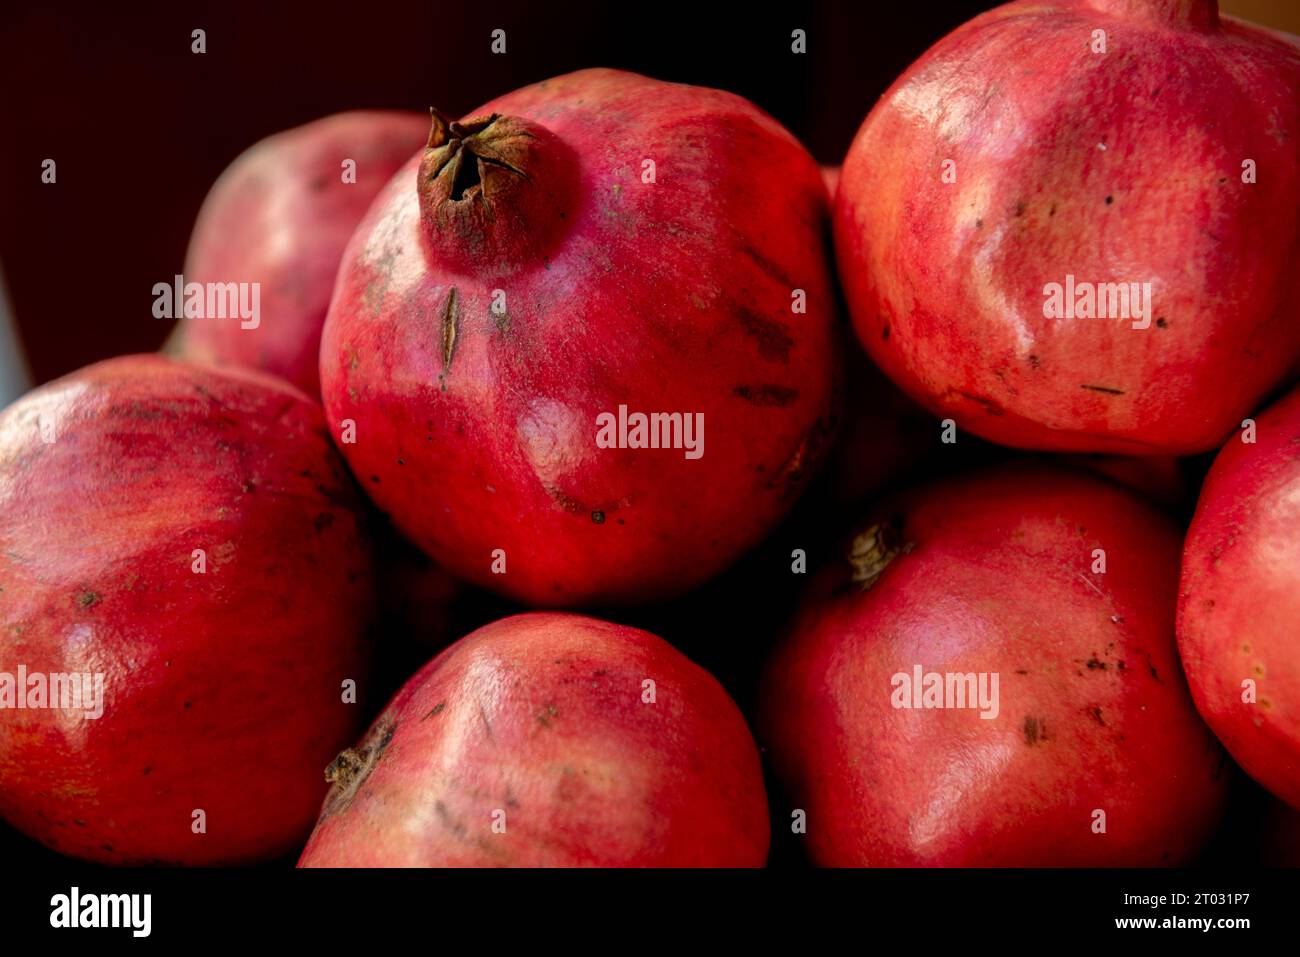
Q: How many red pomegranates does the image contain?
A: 7